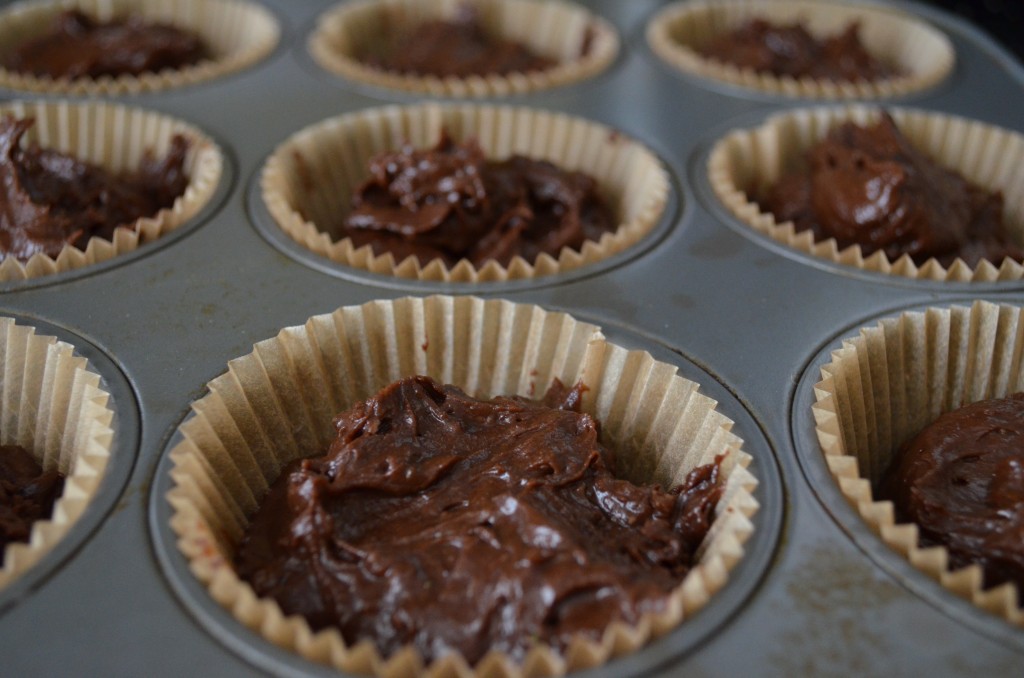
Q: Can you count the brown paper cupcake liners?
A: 9